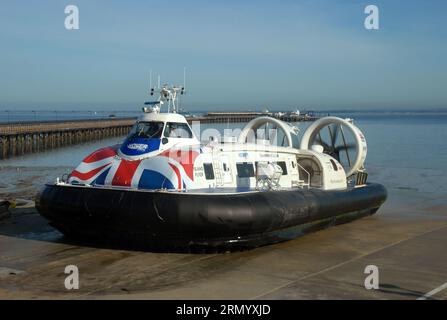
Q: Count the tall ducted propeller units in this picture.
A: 2